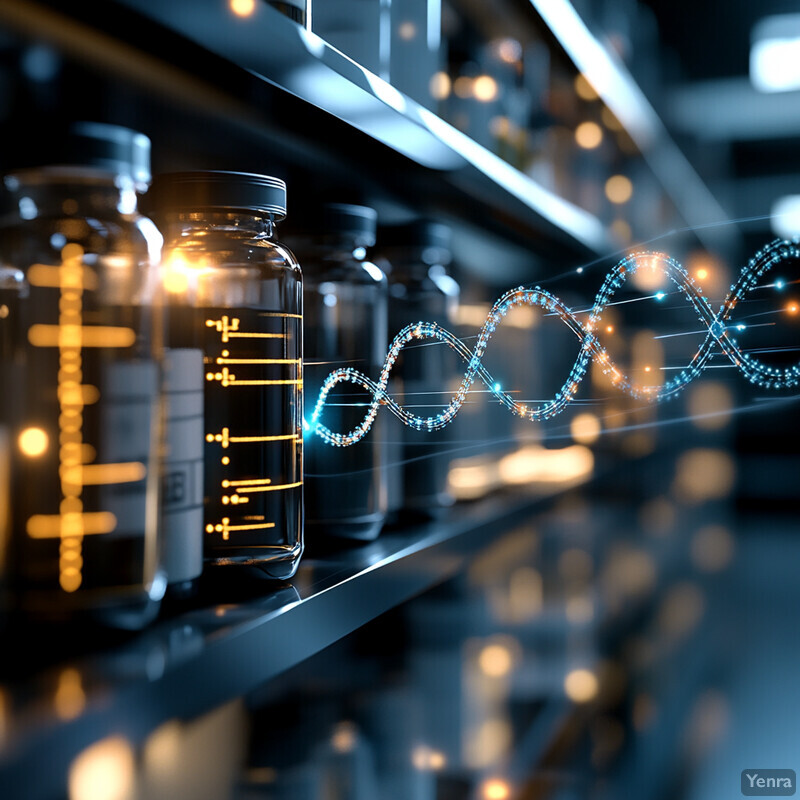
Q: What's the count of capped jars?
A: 4